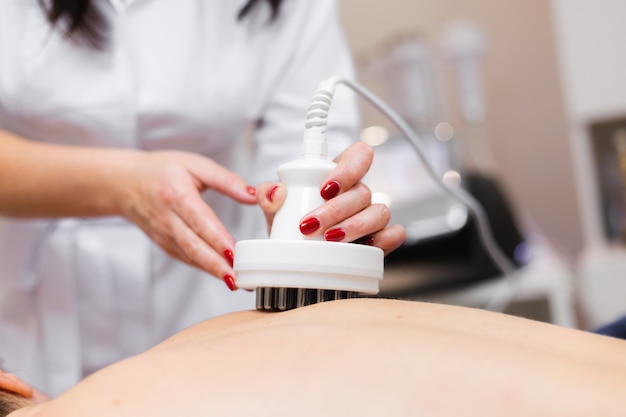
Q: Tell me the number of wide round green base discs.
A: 0